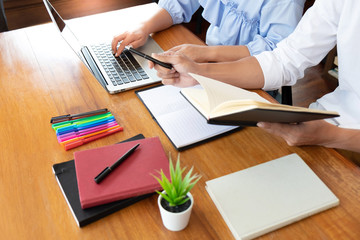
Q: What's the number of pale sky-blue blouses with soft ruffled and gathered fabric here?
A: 1